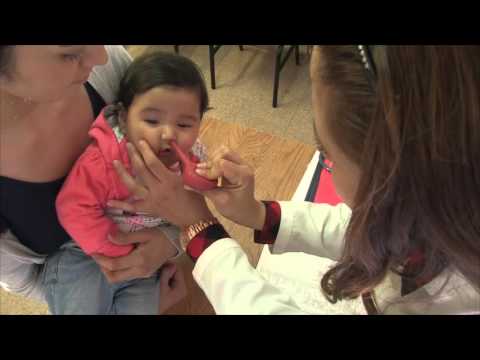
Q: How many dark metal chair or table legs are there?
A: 5